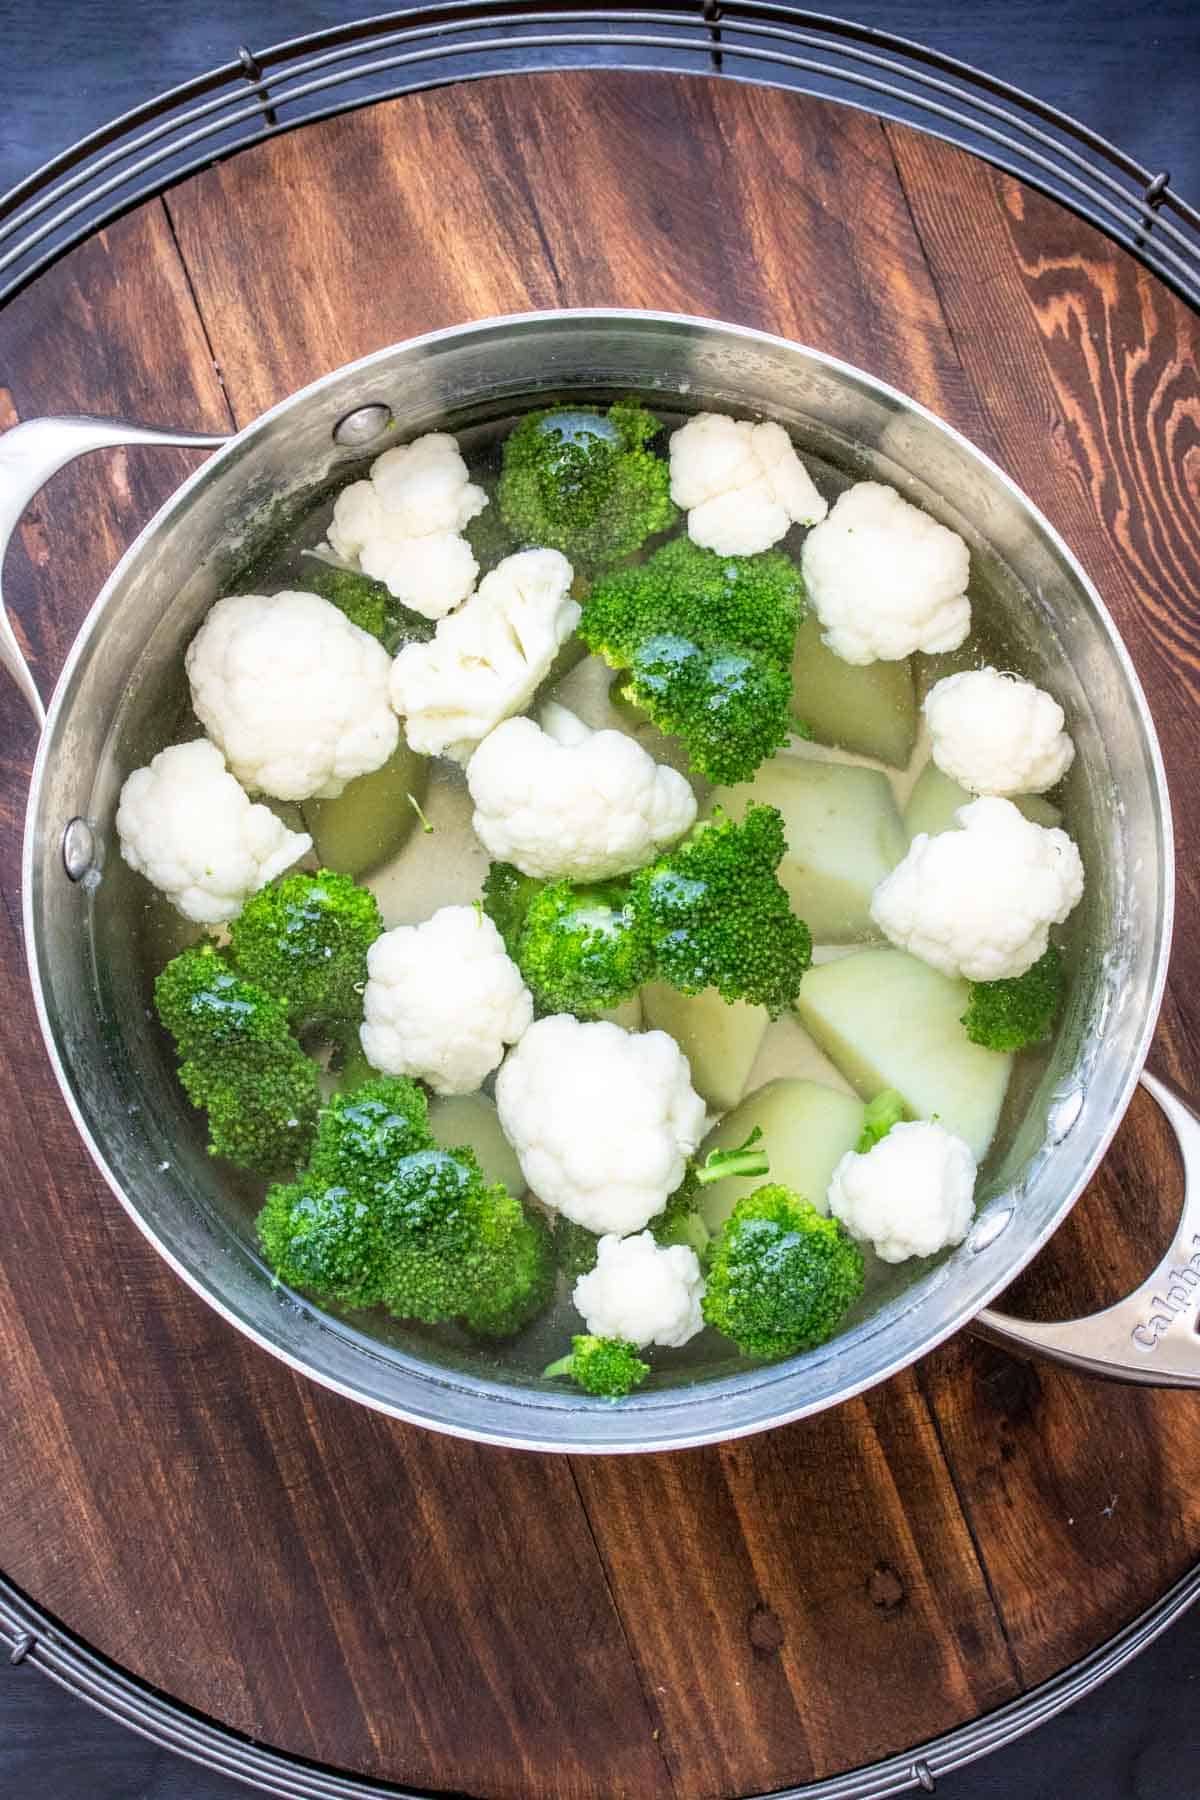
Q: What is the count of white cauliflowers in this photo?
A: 13